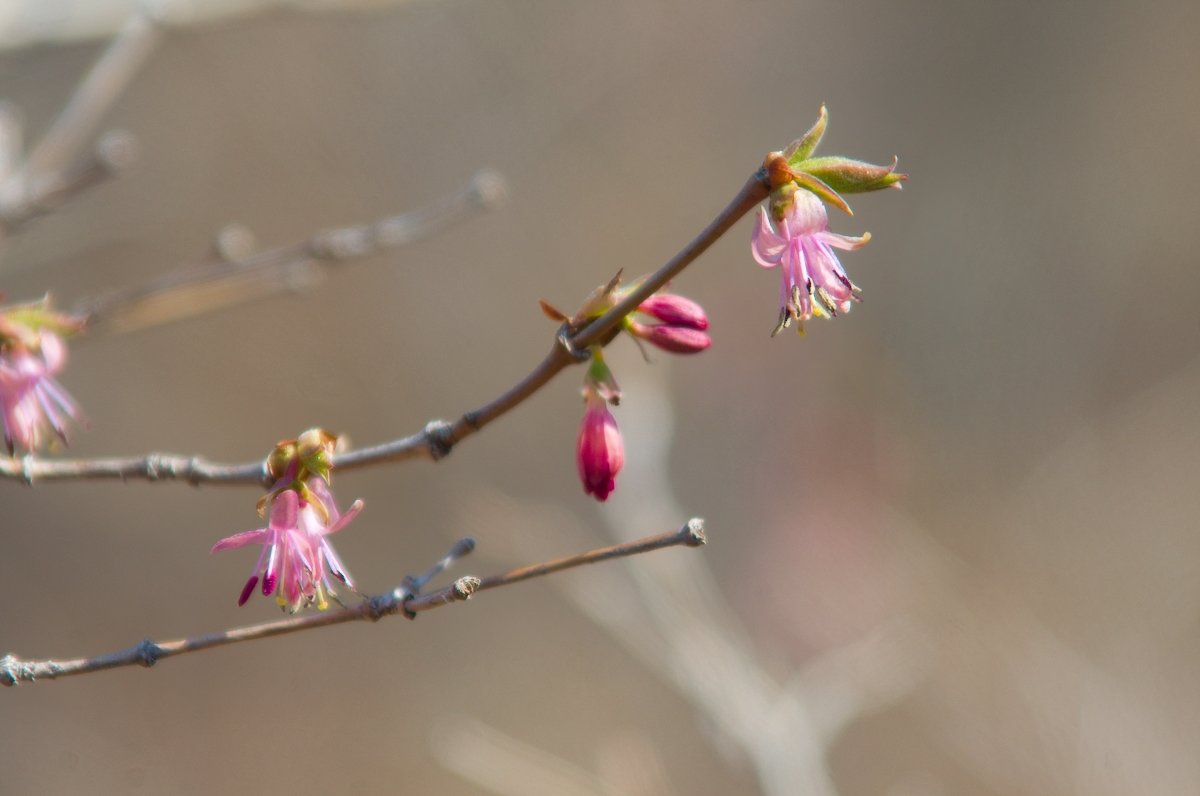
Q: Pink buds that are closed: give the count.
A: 3